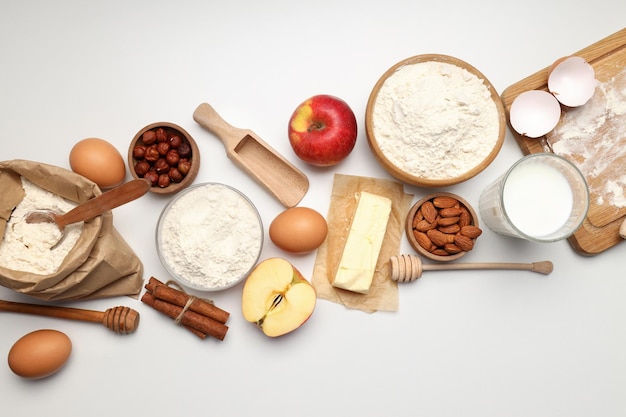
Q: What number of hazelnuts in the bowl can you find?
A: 14